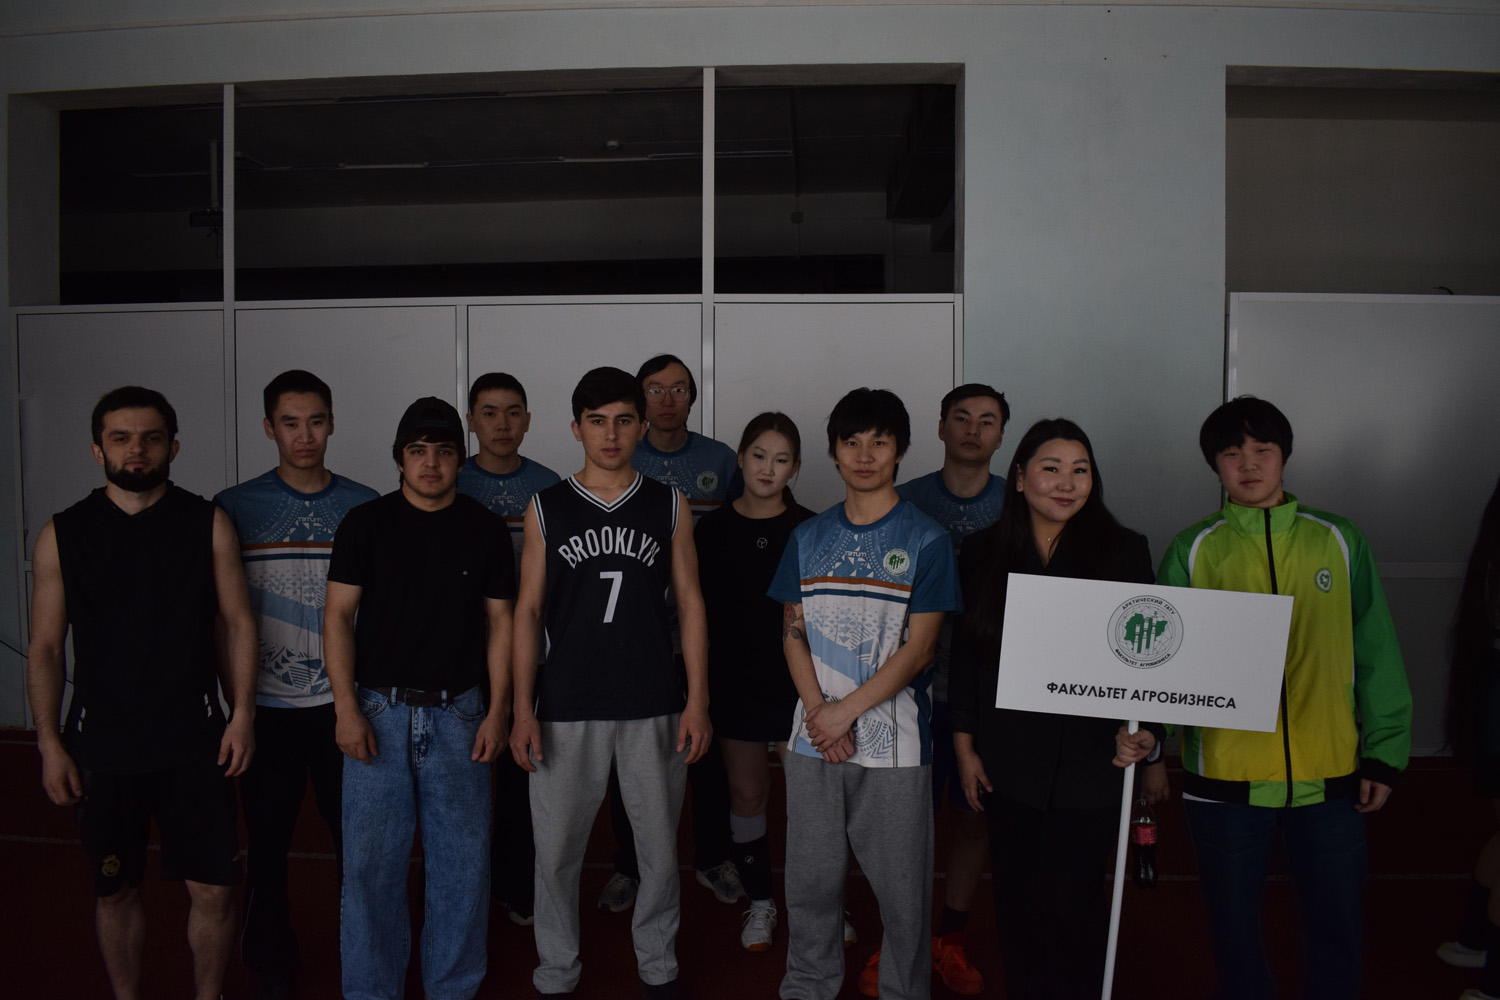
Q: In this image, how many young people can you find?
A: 11